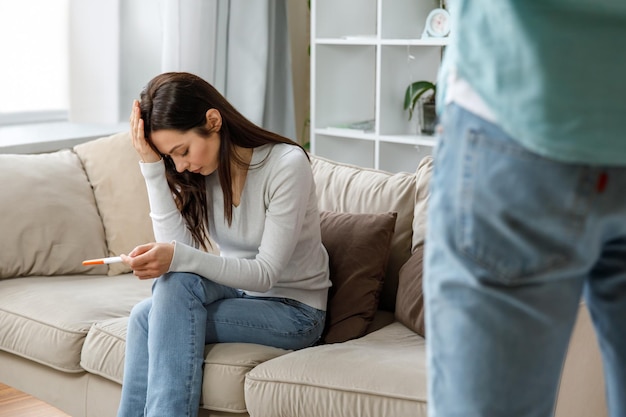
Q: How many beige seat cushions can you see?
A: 3